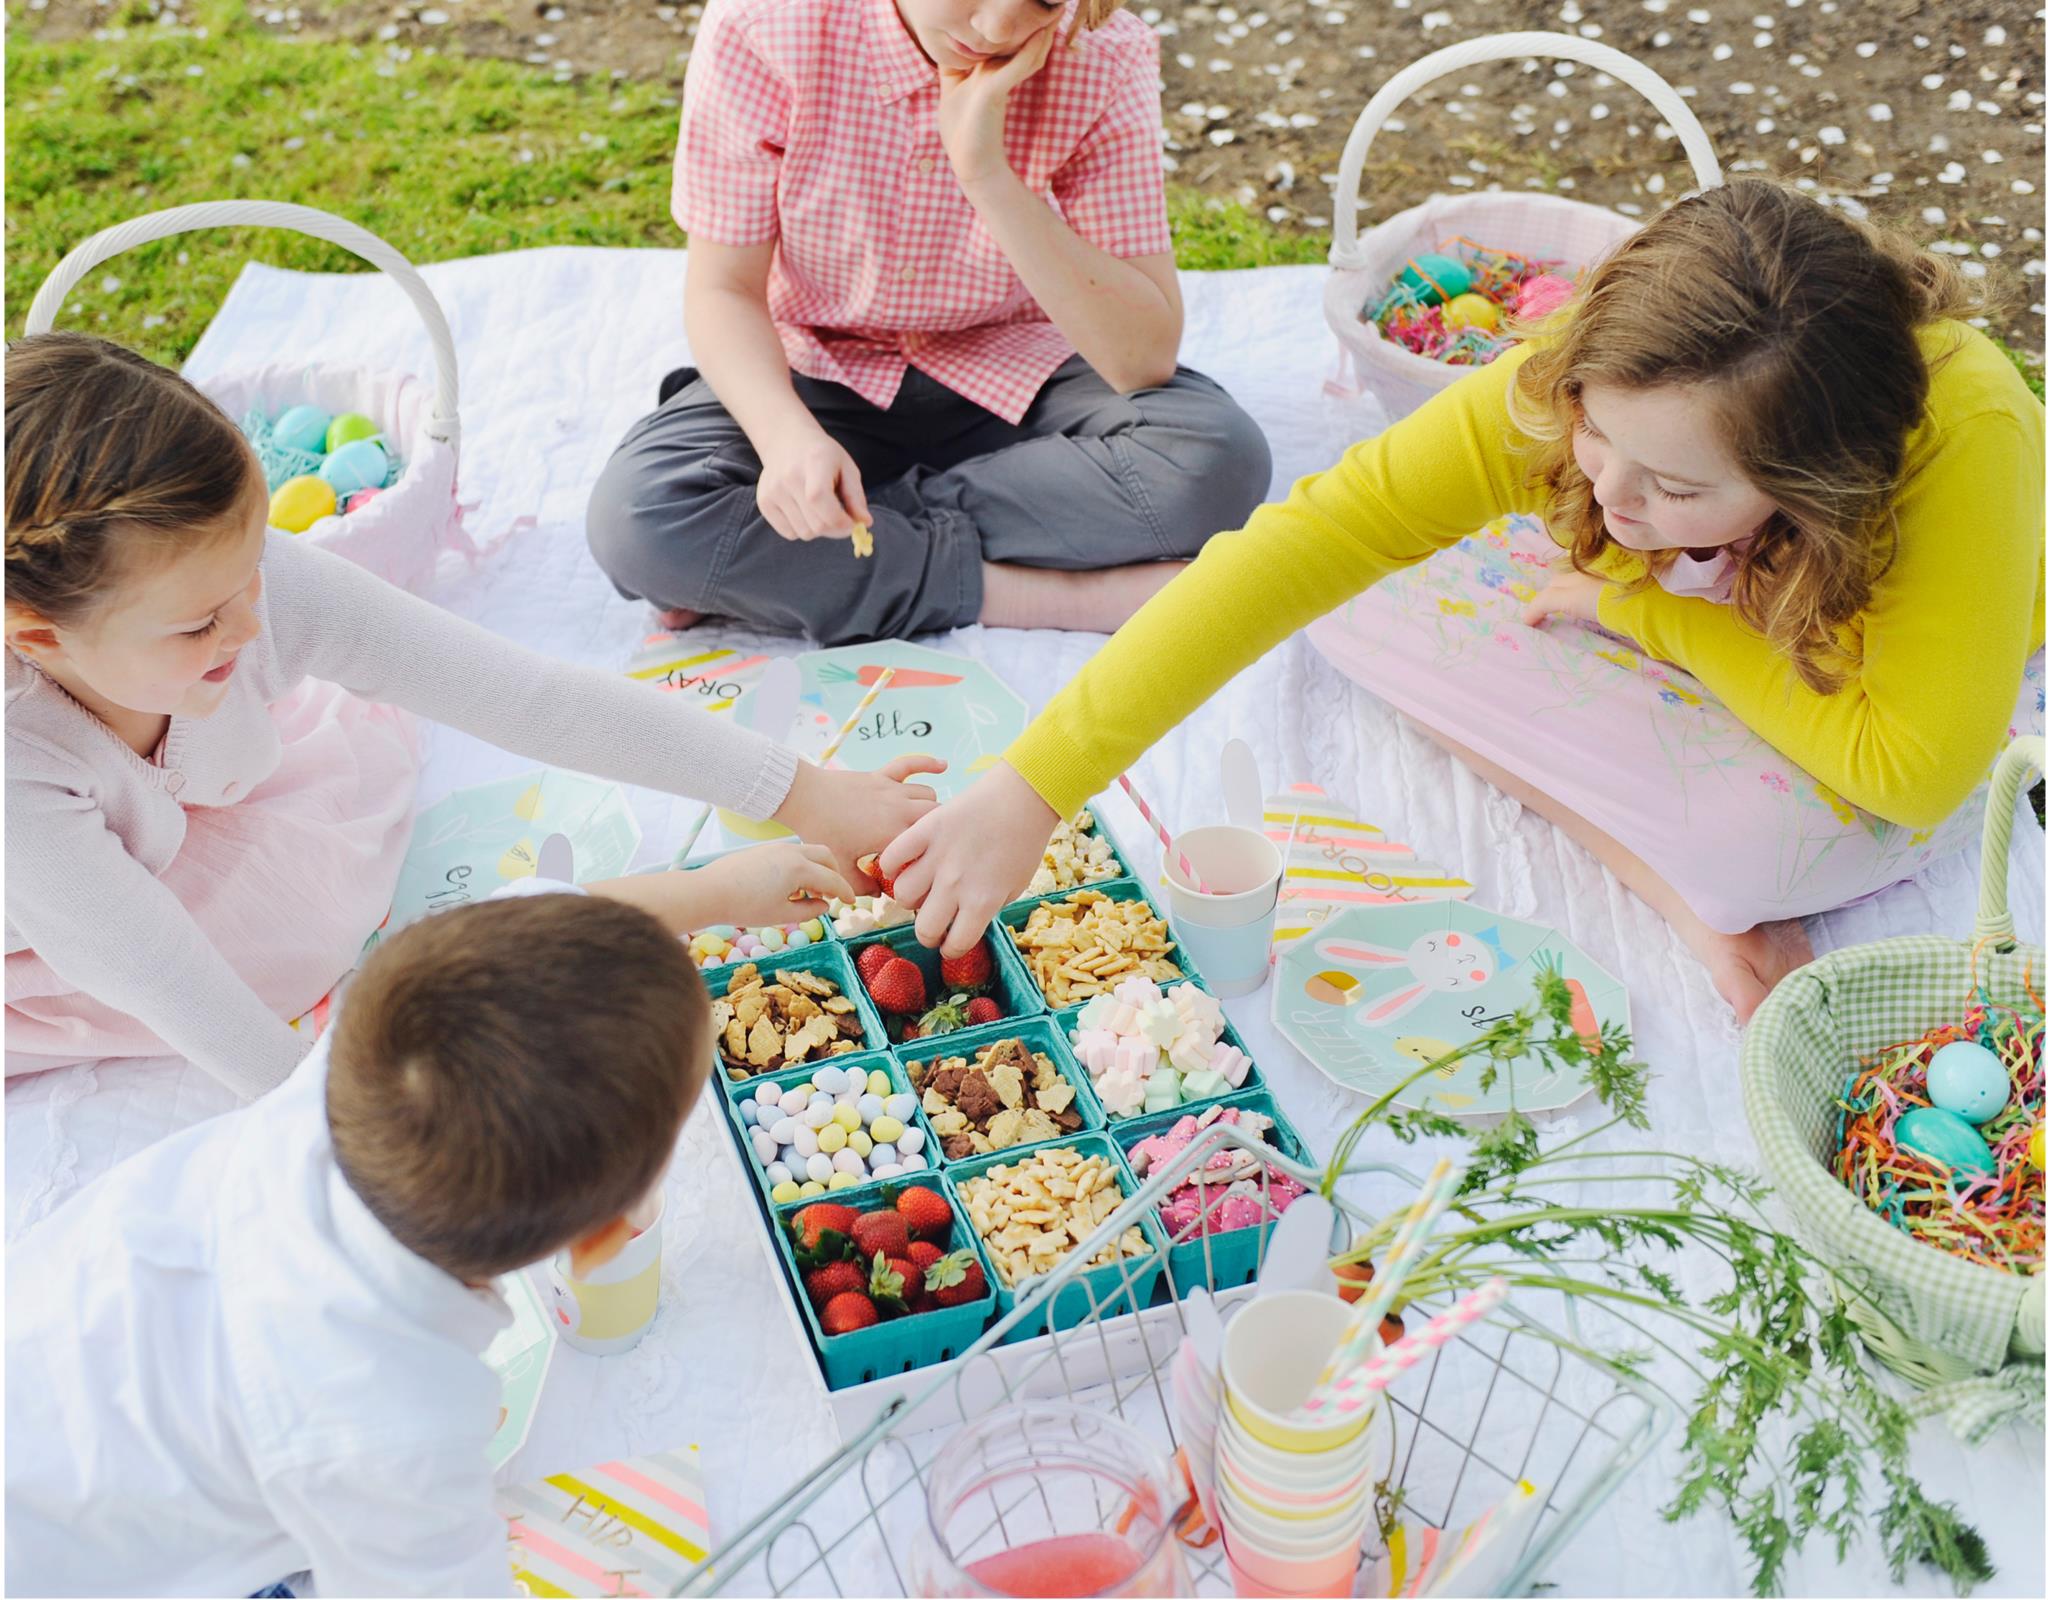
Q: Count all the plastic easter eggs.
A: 11